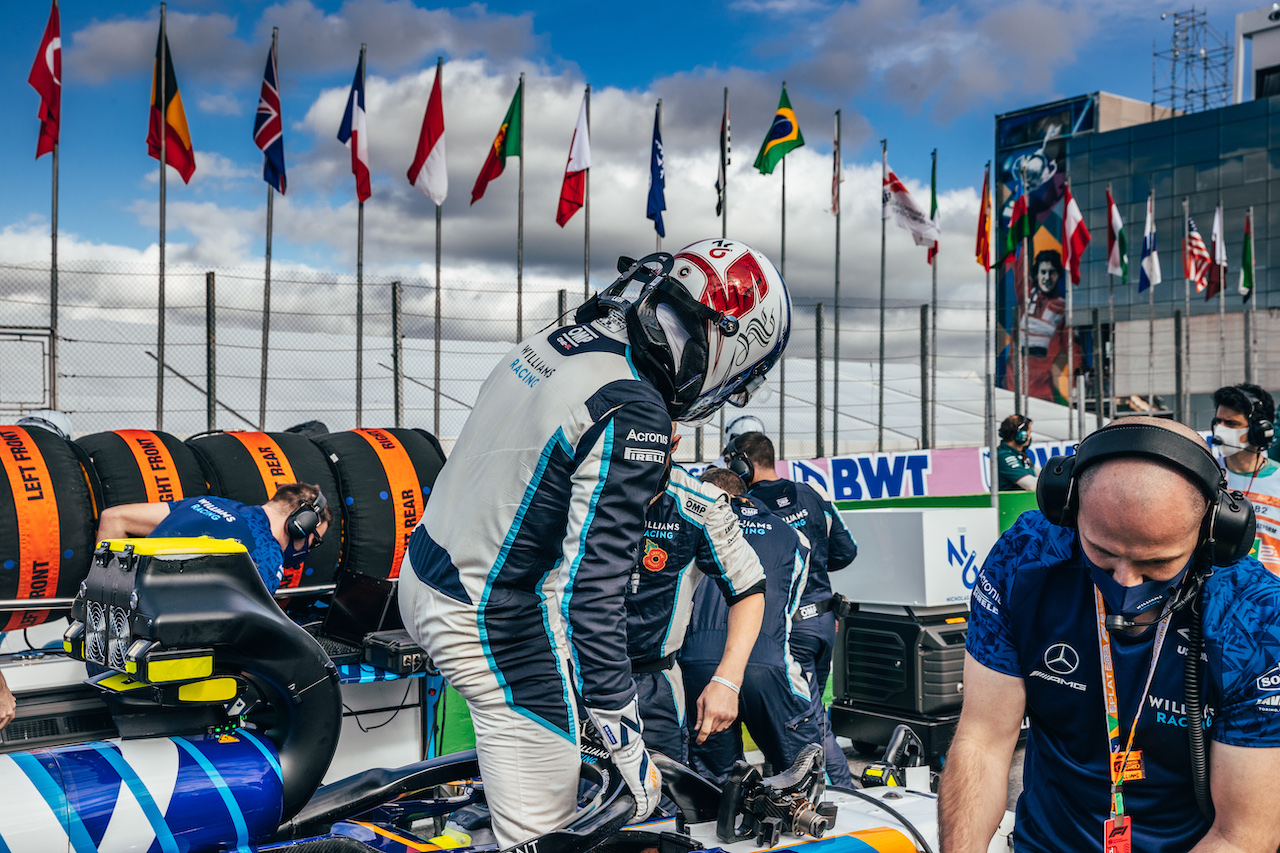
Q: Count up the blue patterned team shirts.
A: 2